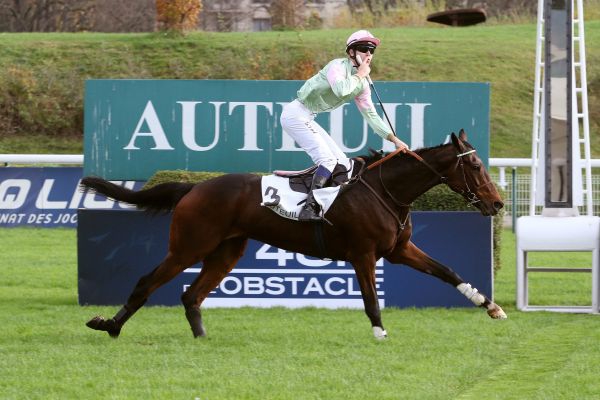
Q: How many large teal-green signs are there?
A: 1